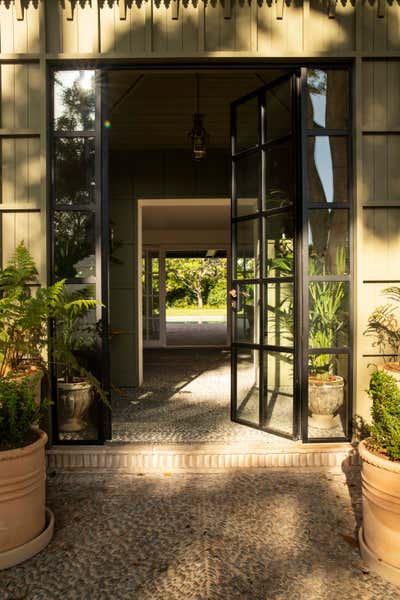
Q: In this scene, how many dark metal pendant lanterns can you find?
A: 1